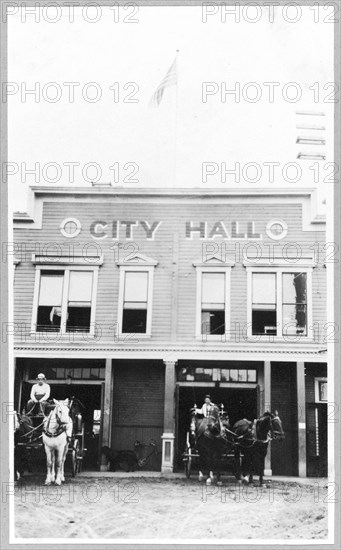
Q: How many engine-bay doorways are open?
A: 2